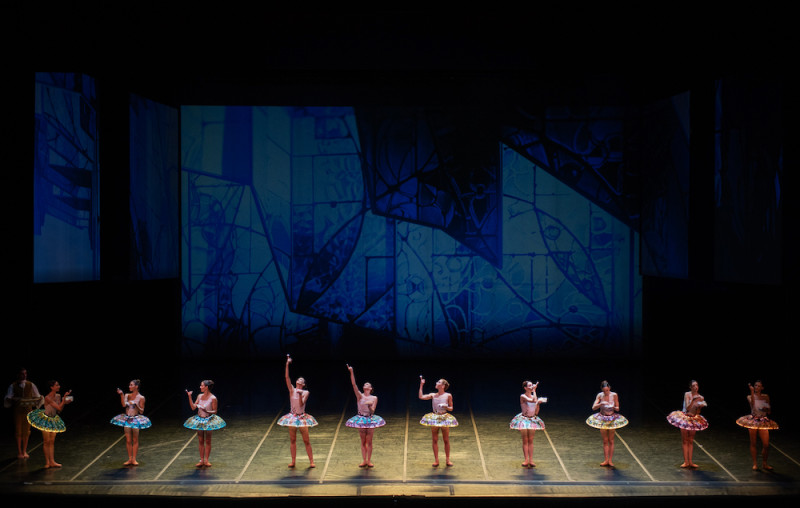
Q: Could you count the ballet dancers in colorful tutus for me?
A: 10